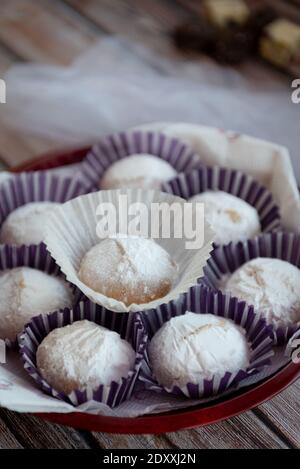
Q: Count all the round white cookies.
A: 8